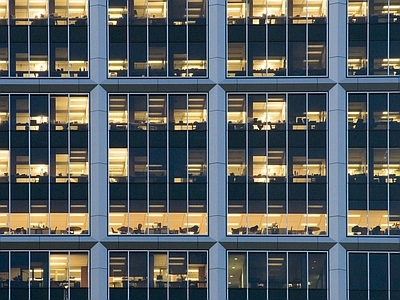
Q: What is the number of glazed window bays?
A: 12